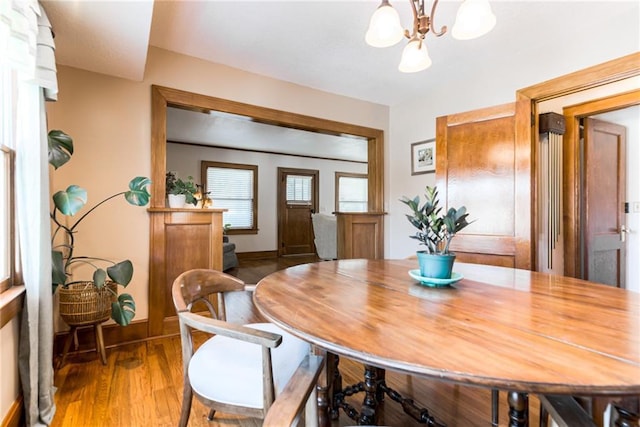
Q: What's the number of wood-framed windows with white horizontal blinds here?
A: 2